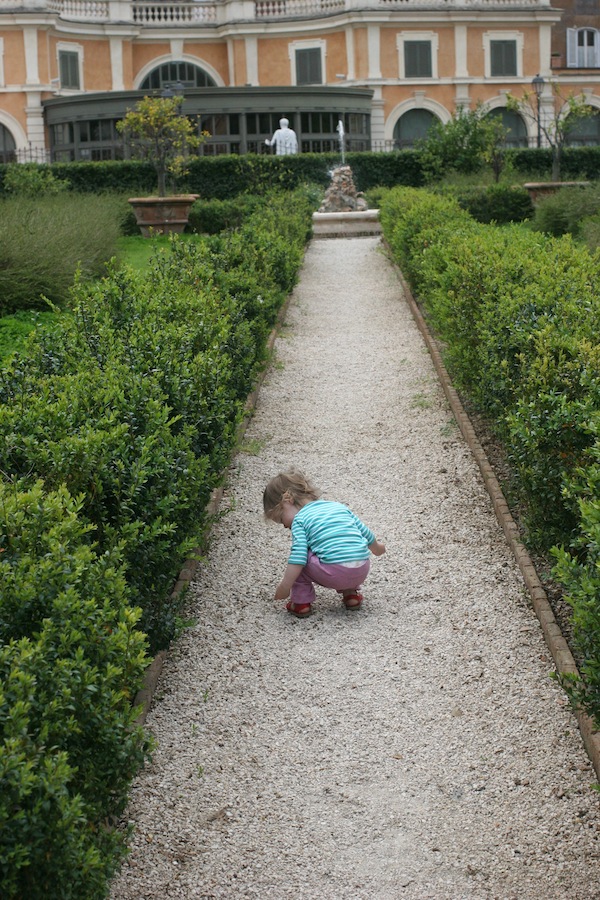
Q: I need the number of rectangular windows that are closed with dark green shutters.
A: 4